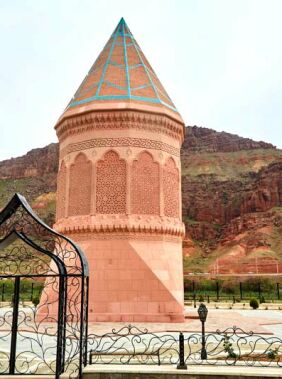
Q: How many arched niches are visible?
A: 5